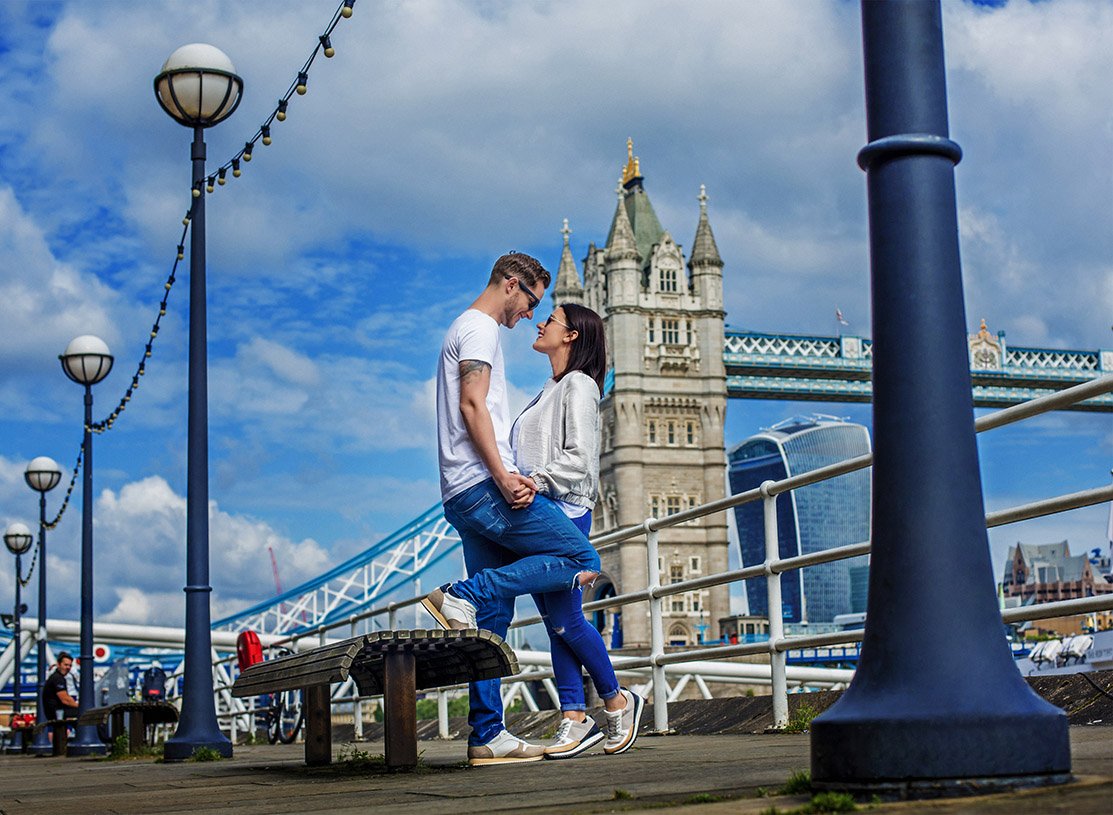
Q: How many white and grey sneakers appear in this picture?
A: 4